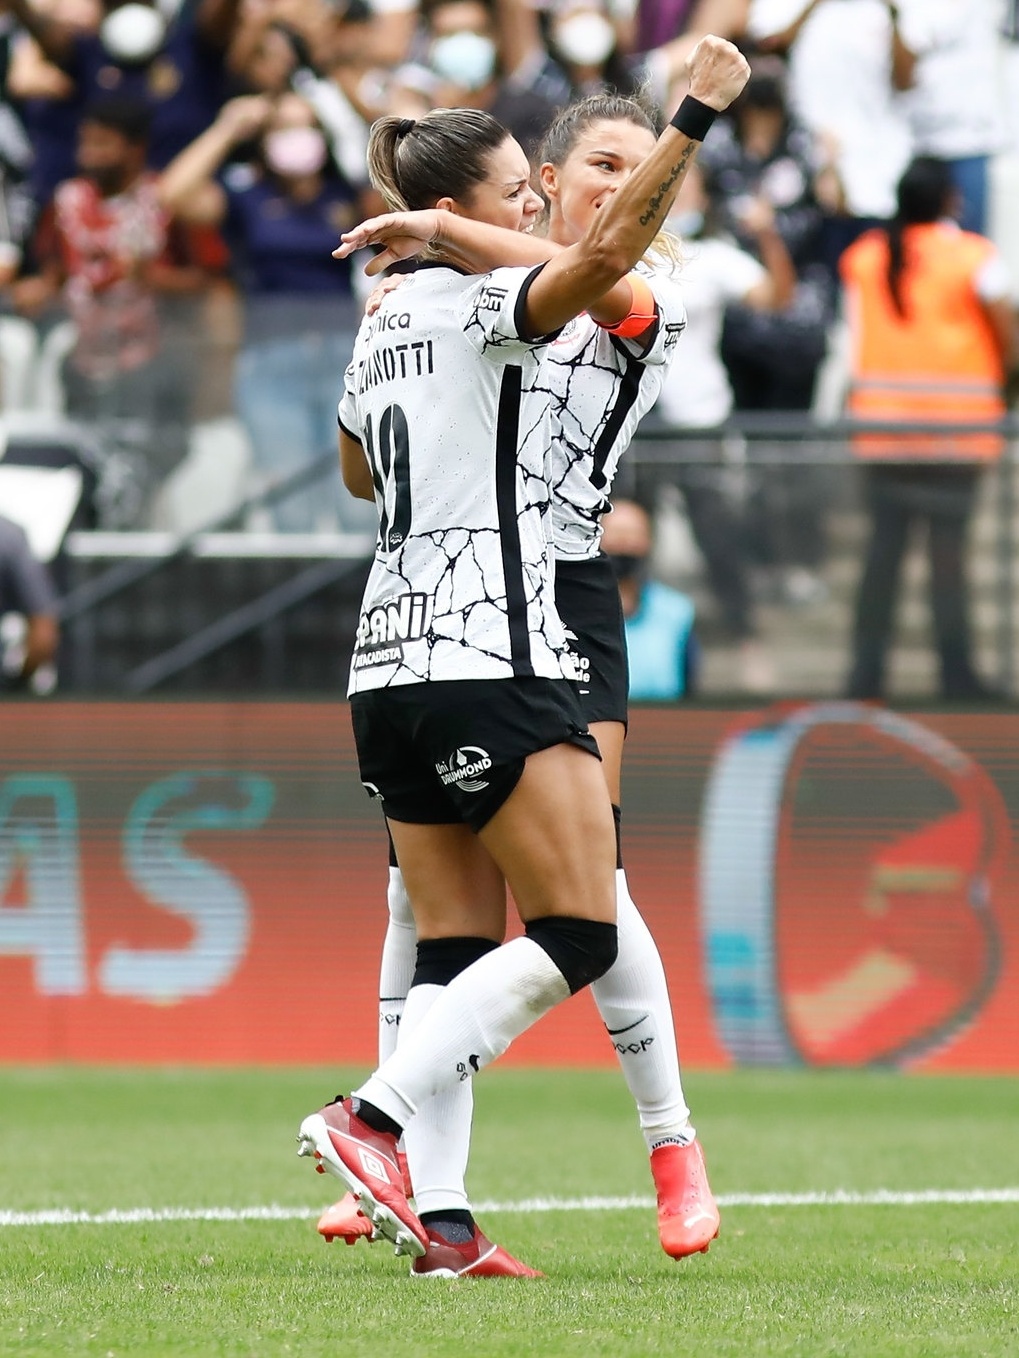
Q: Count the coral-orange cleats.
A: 2